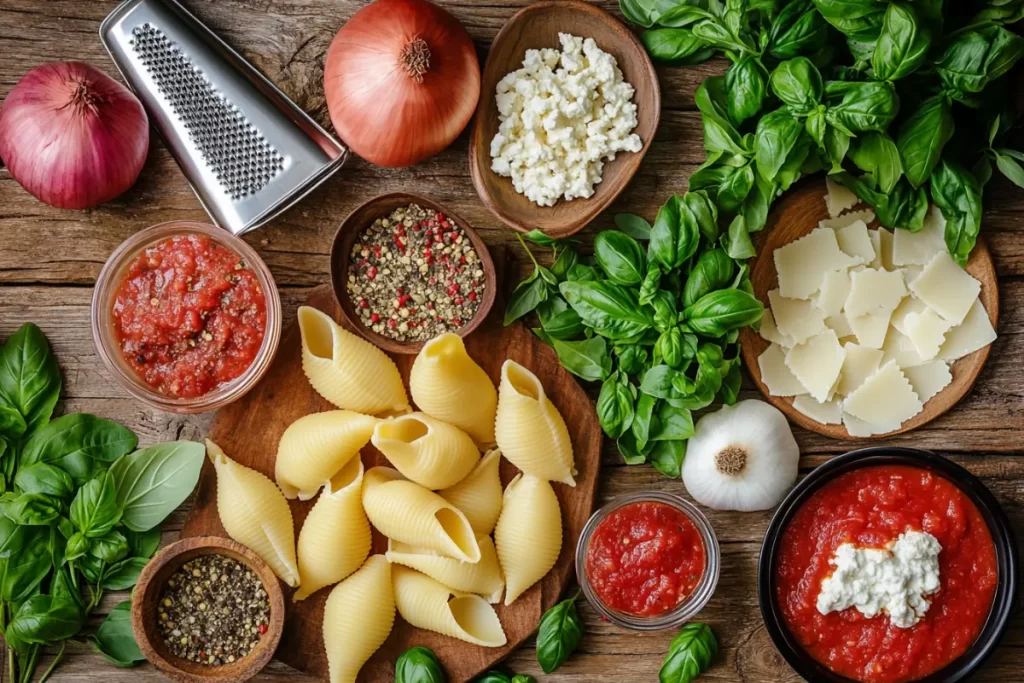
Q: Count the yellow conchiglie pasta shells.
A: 13